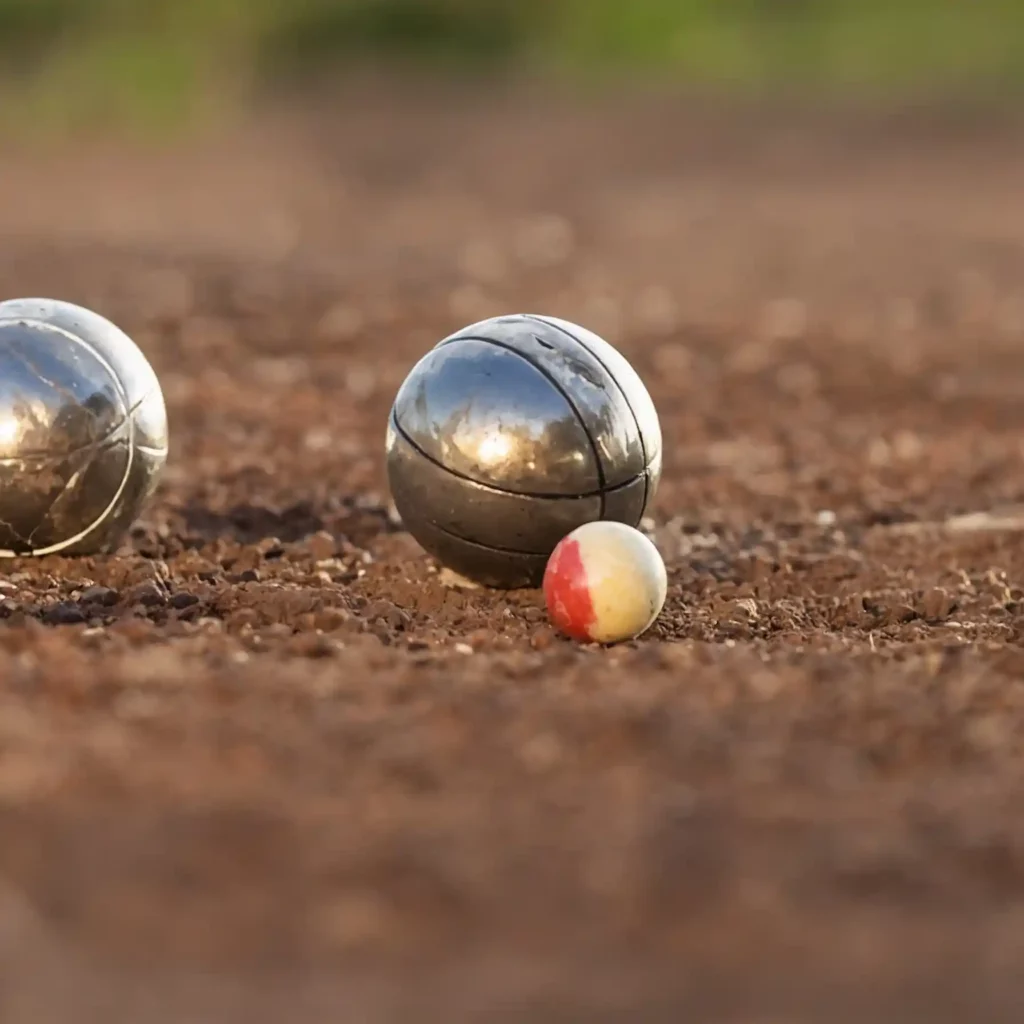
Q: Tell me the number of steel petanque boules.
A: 2